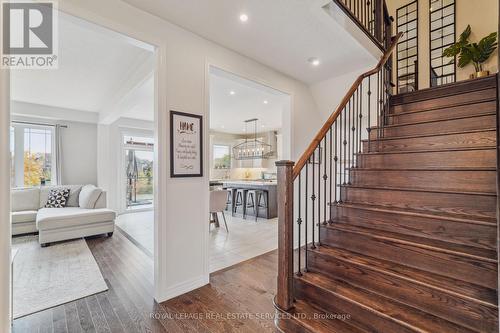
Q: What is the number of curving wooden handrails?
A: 1